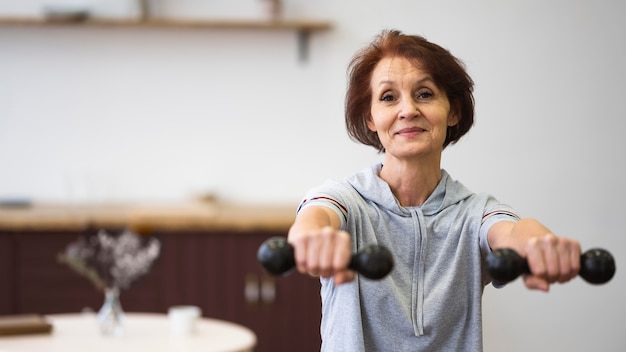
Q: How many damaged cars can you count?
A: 0